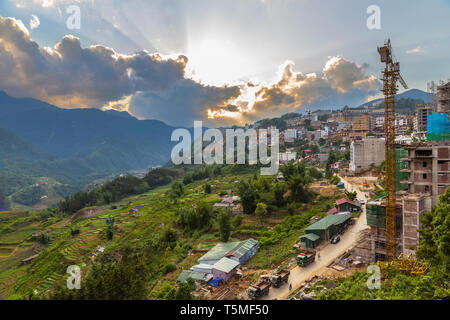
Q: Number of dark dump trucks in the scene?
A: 3